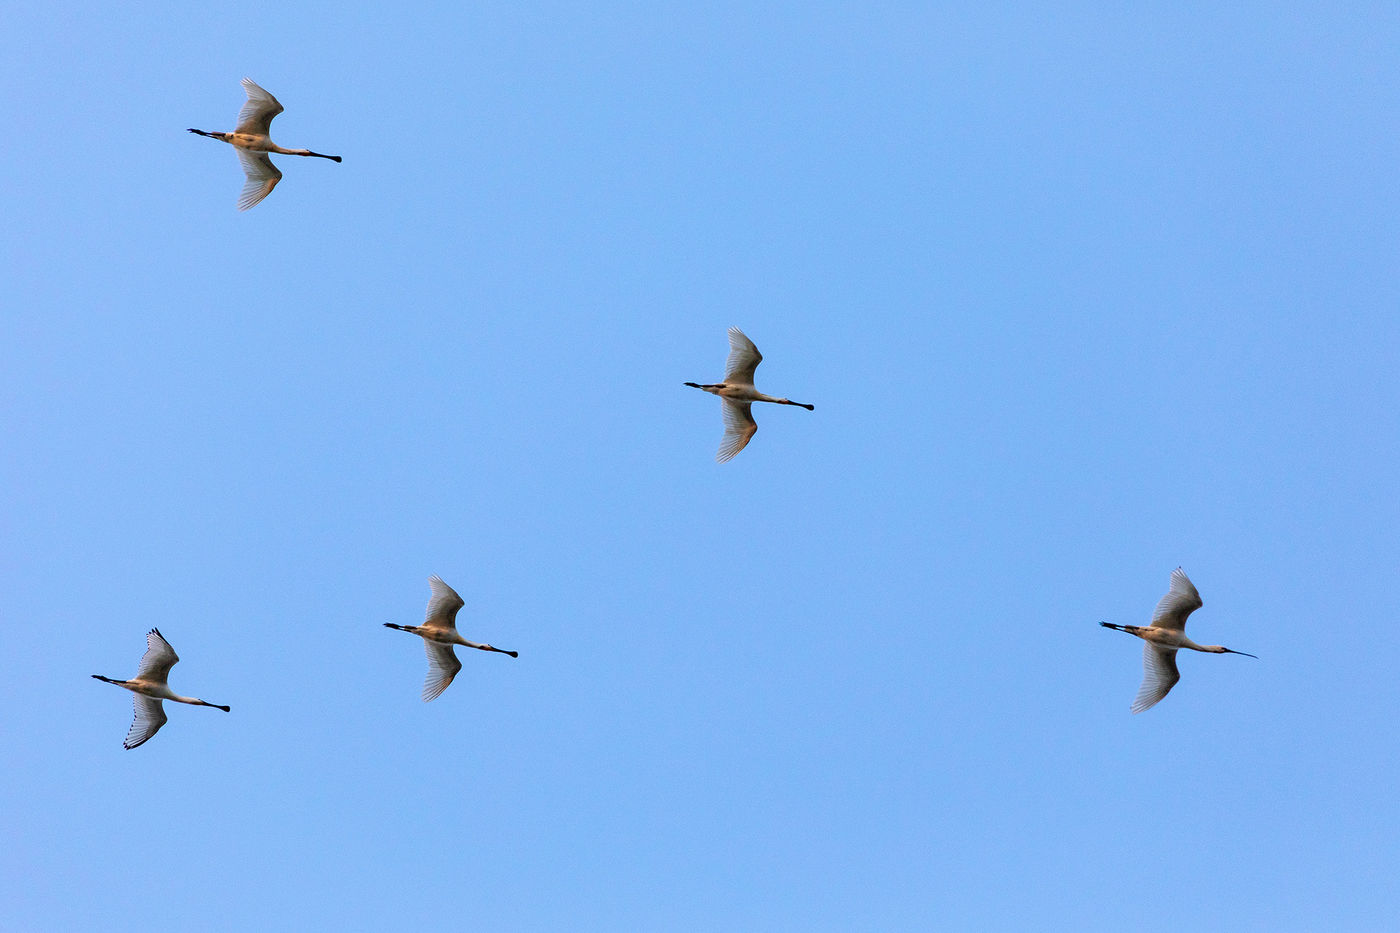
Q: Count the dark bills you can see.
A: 5